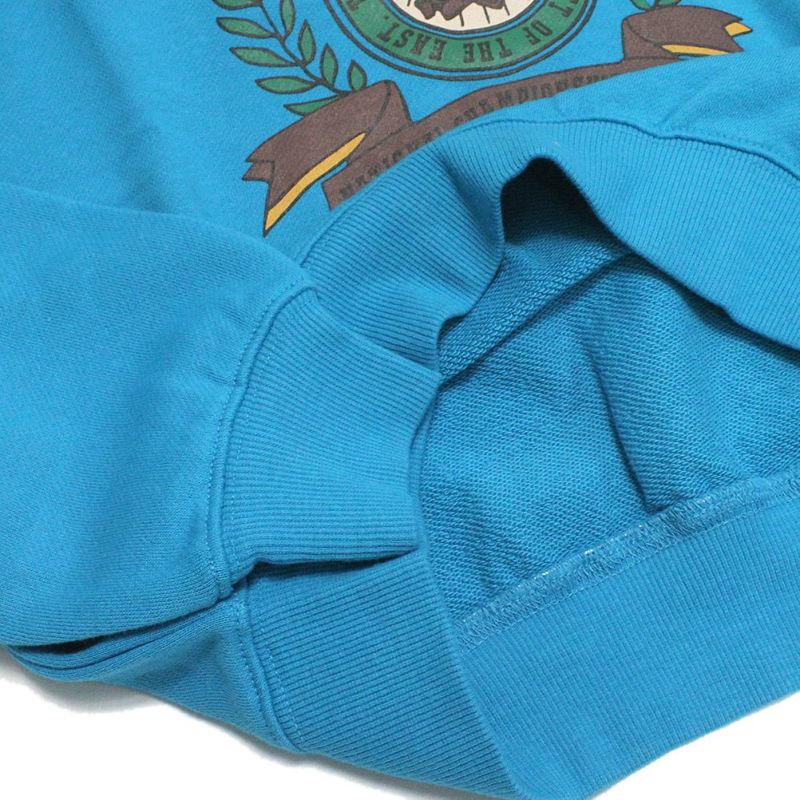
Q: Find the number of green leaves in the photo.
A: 11